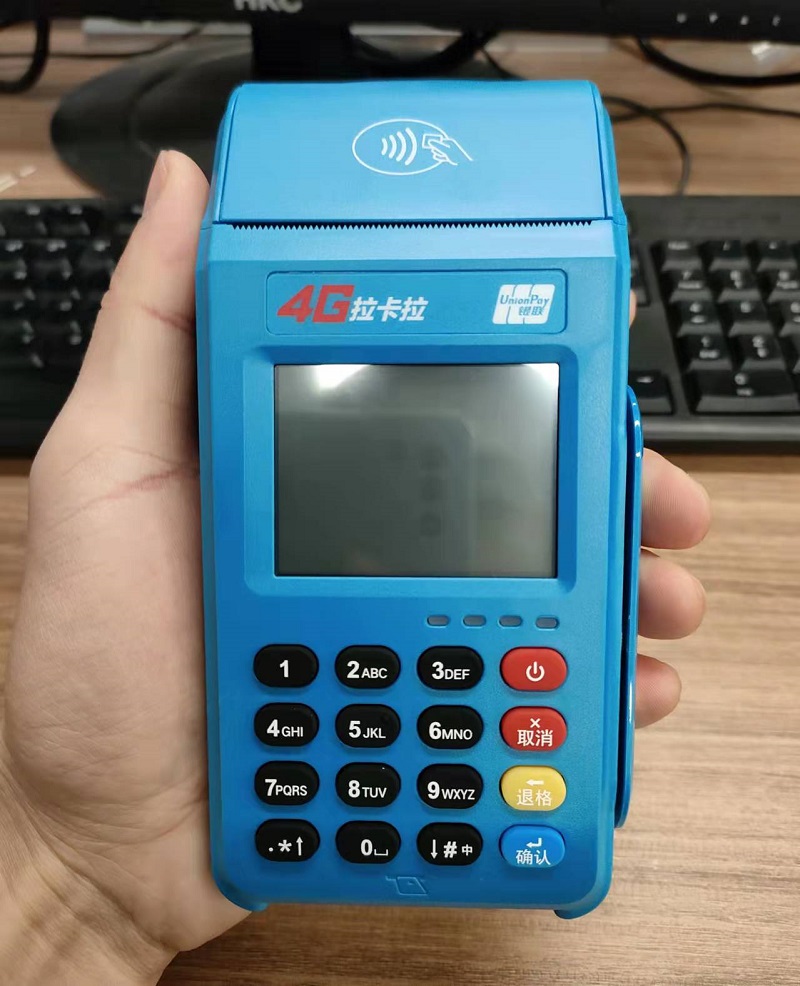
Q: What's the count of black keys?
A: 12